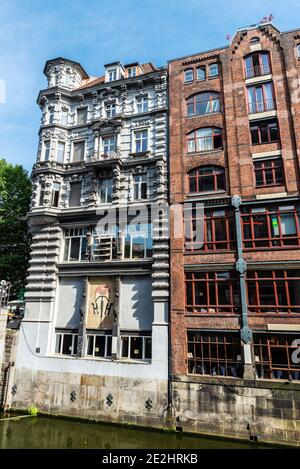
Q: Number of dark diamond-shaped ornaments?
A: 4